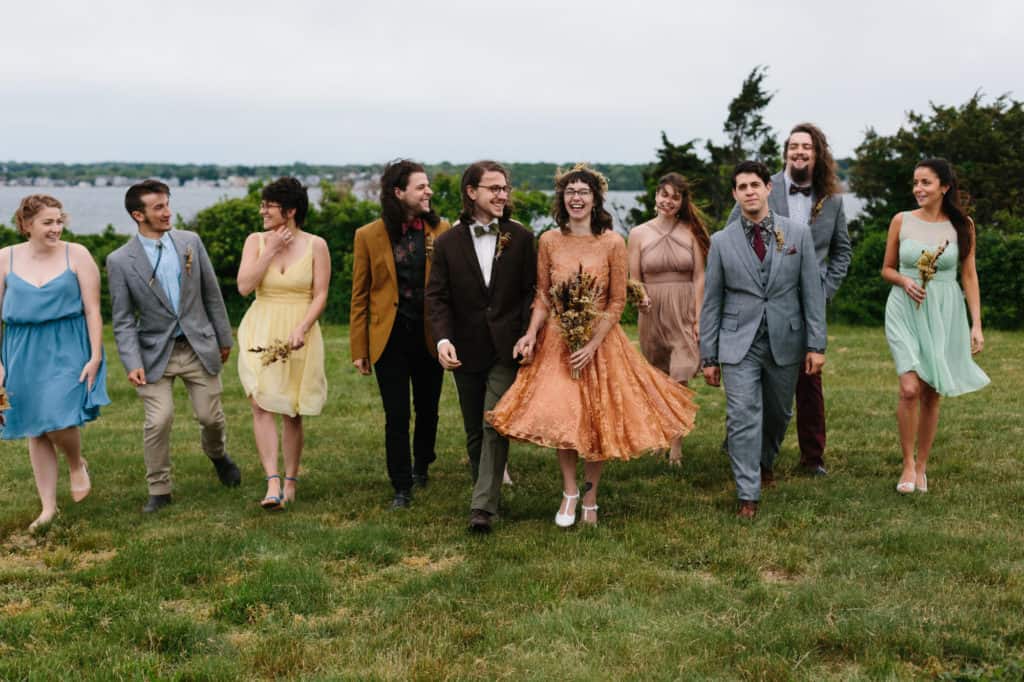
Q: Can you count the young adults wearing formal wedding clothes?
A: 10